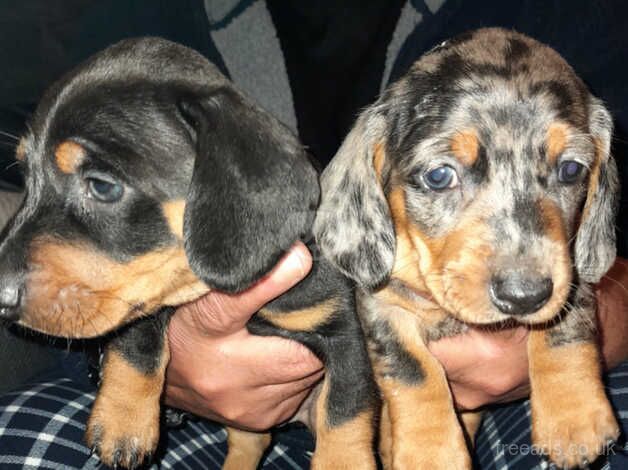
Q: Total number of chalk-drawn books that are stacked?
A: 0